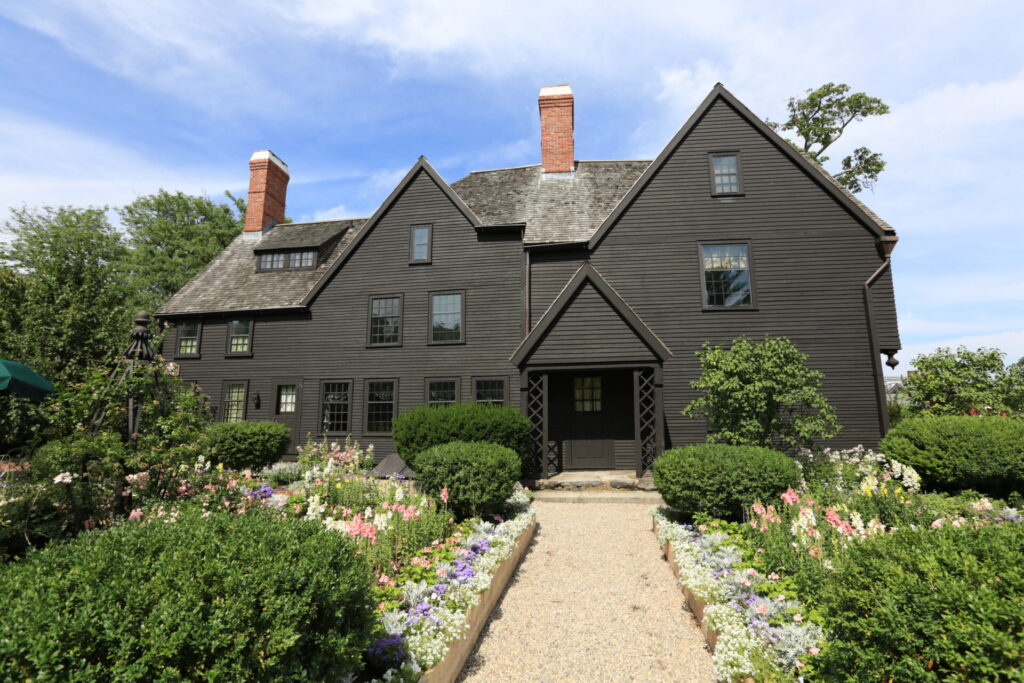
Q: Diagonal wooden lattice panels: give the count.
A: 2